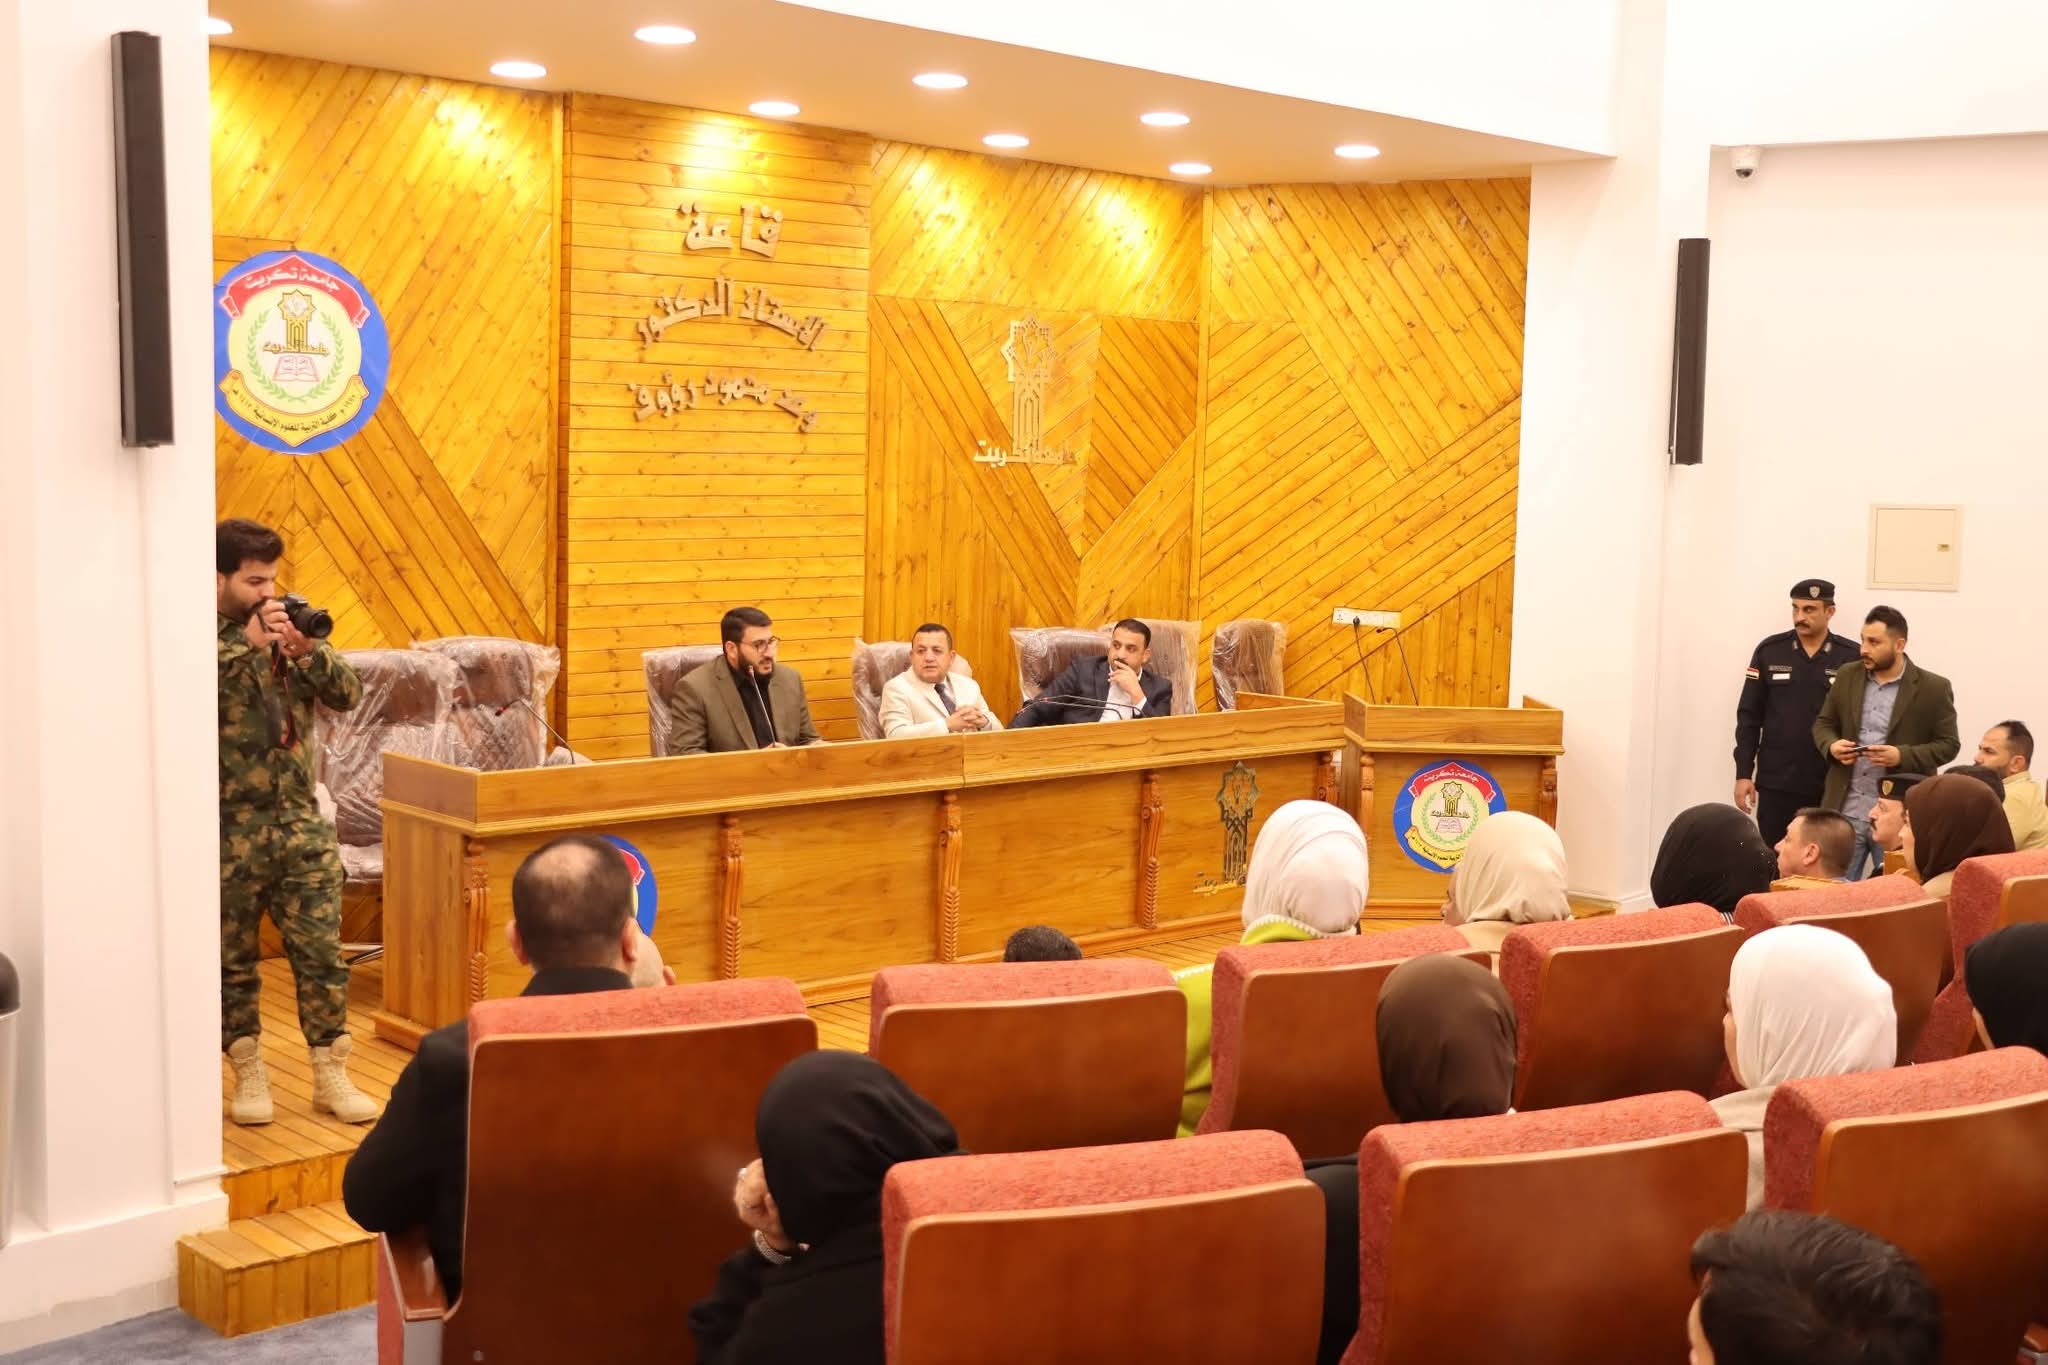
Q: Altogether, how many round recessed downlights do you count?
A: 9